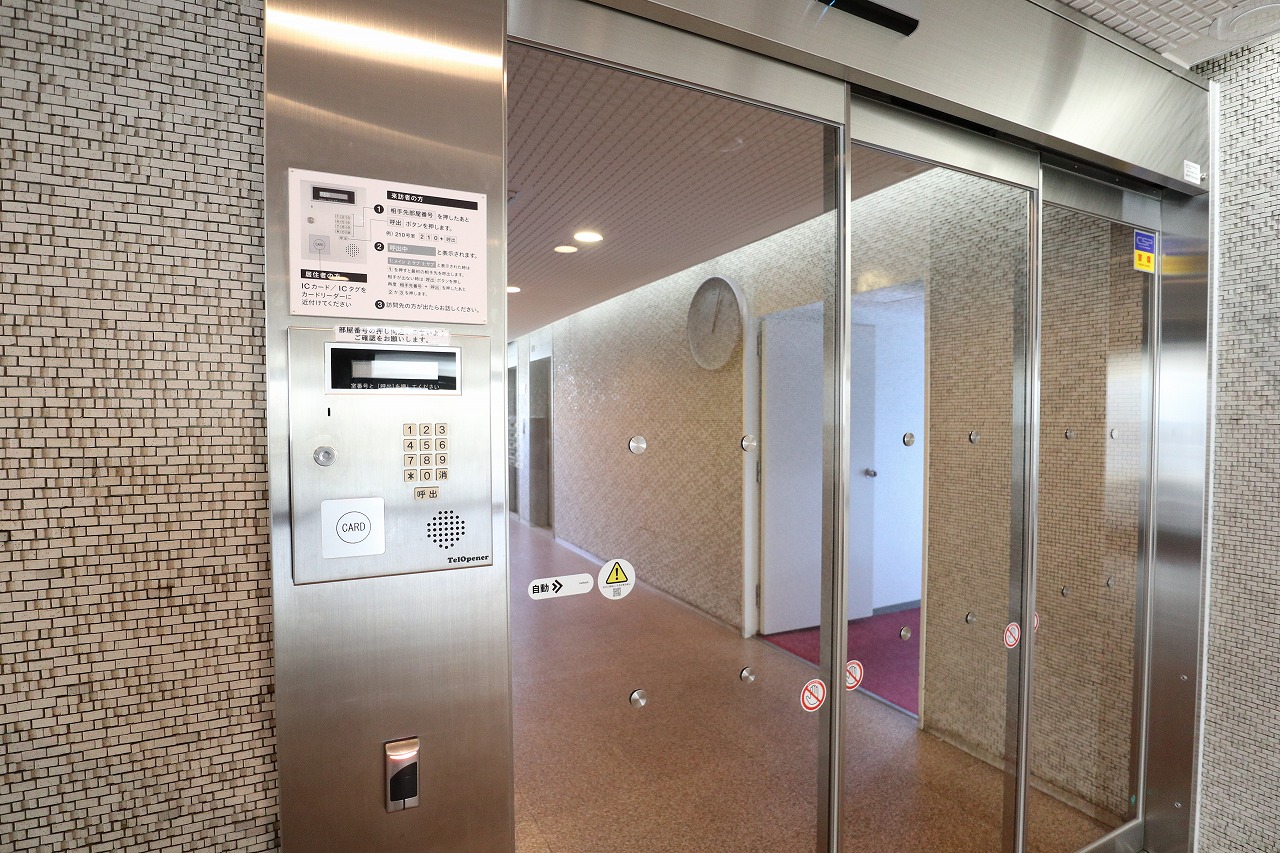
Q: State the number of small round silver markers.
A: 12